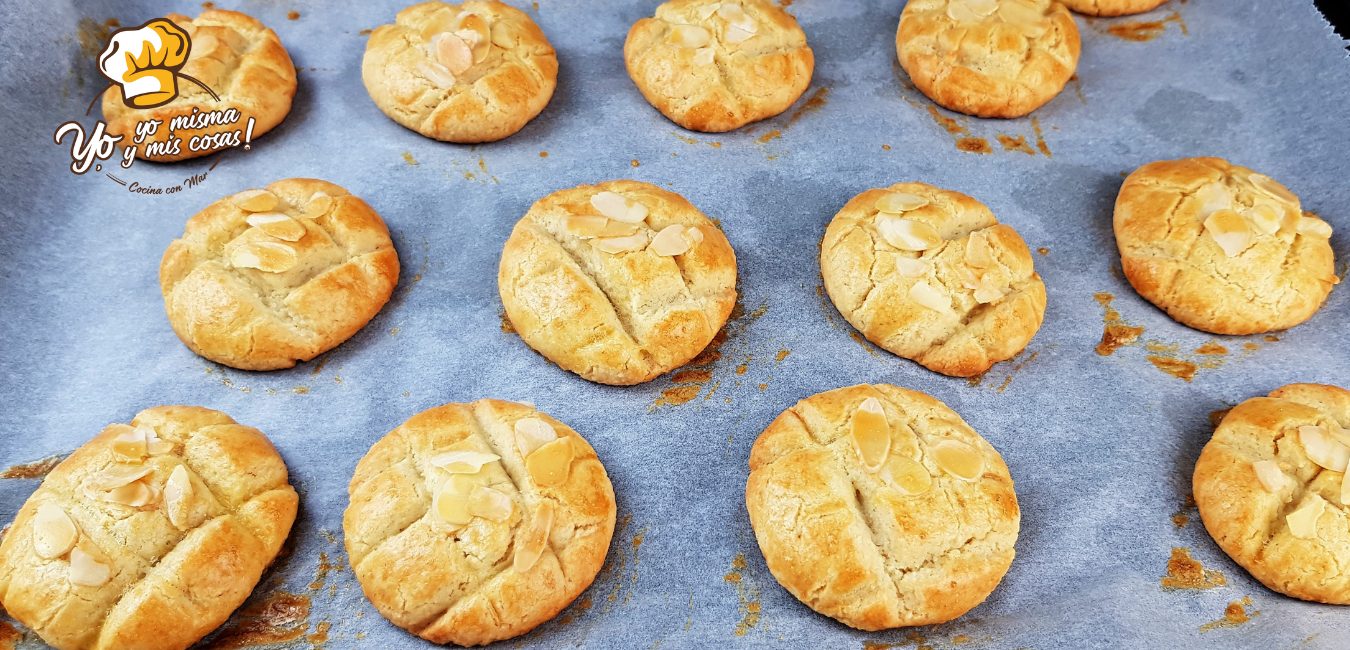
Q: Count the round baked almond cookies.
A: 13